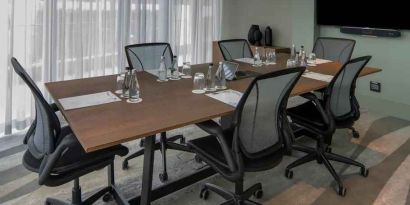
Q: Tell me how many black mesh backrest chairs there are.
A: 6